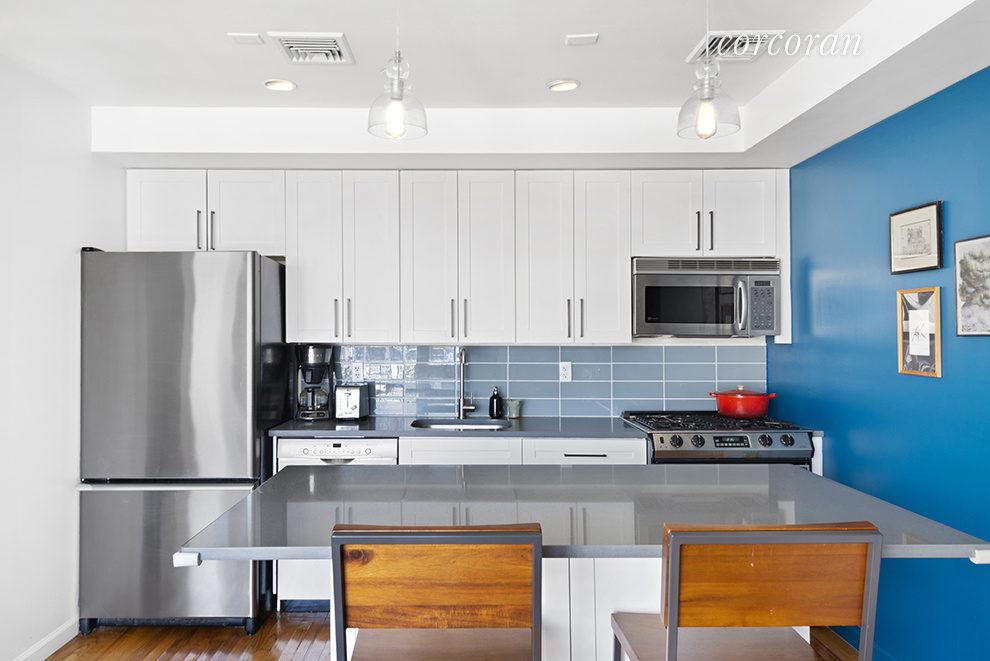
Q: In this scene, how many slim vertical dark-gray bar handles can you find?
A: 10